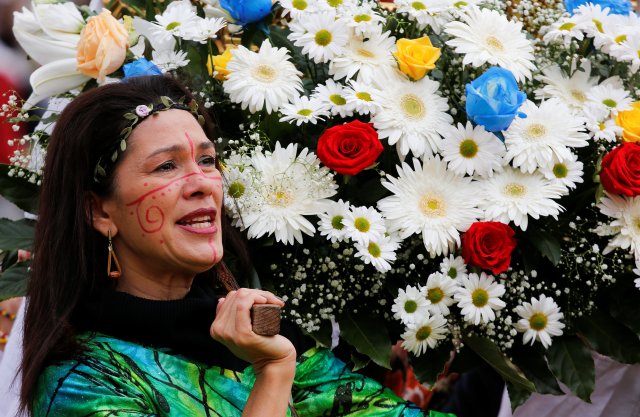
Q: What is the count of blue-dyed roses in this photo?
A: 4